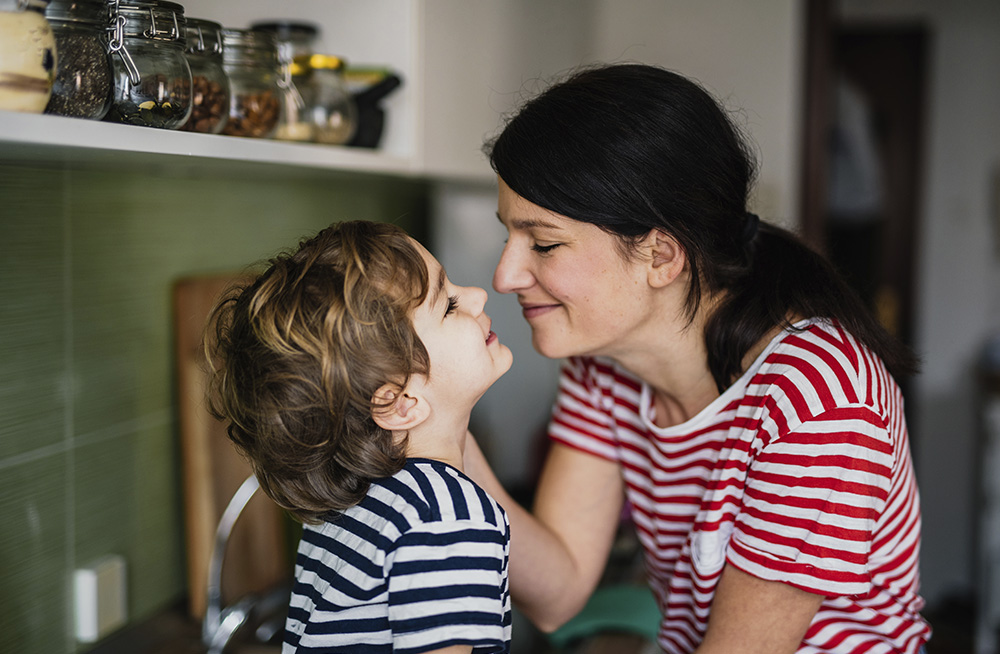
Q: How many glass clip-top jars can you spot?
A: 4